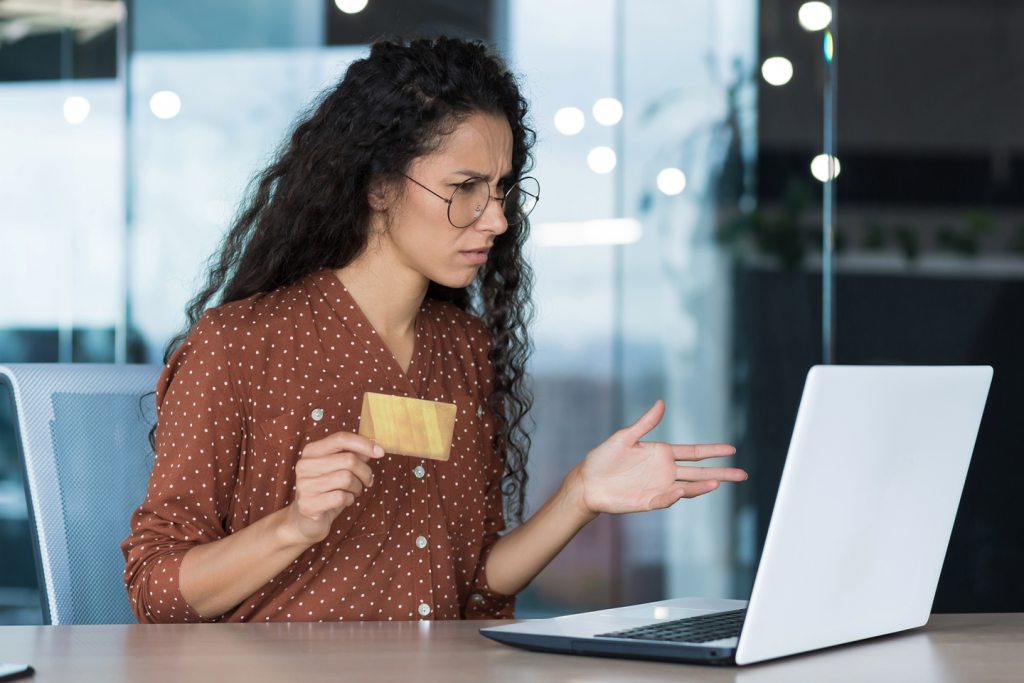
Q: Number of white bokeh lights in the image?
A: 10